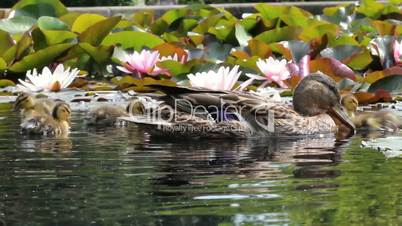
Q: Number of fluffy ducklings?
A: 4